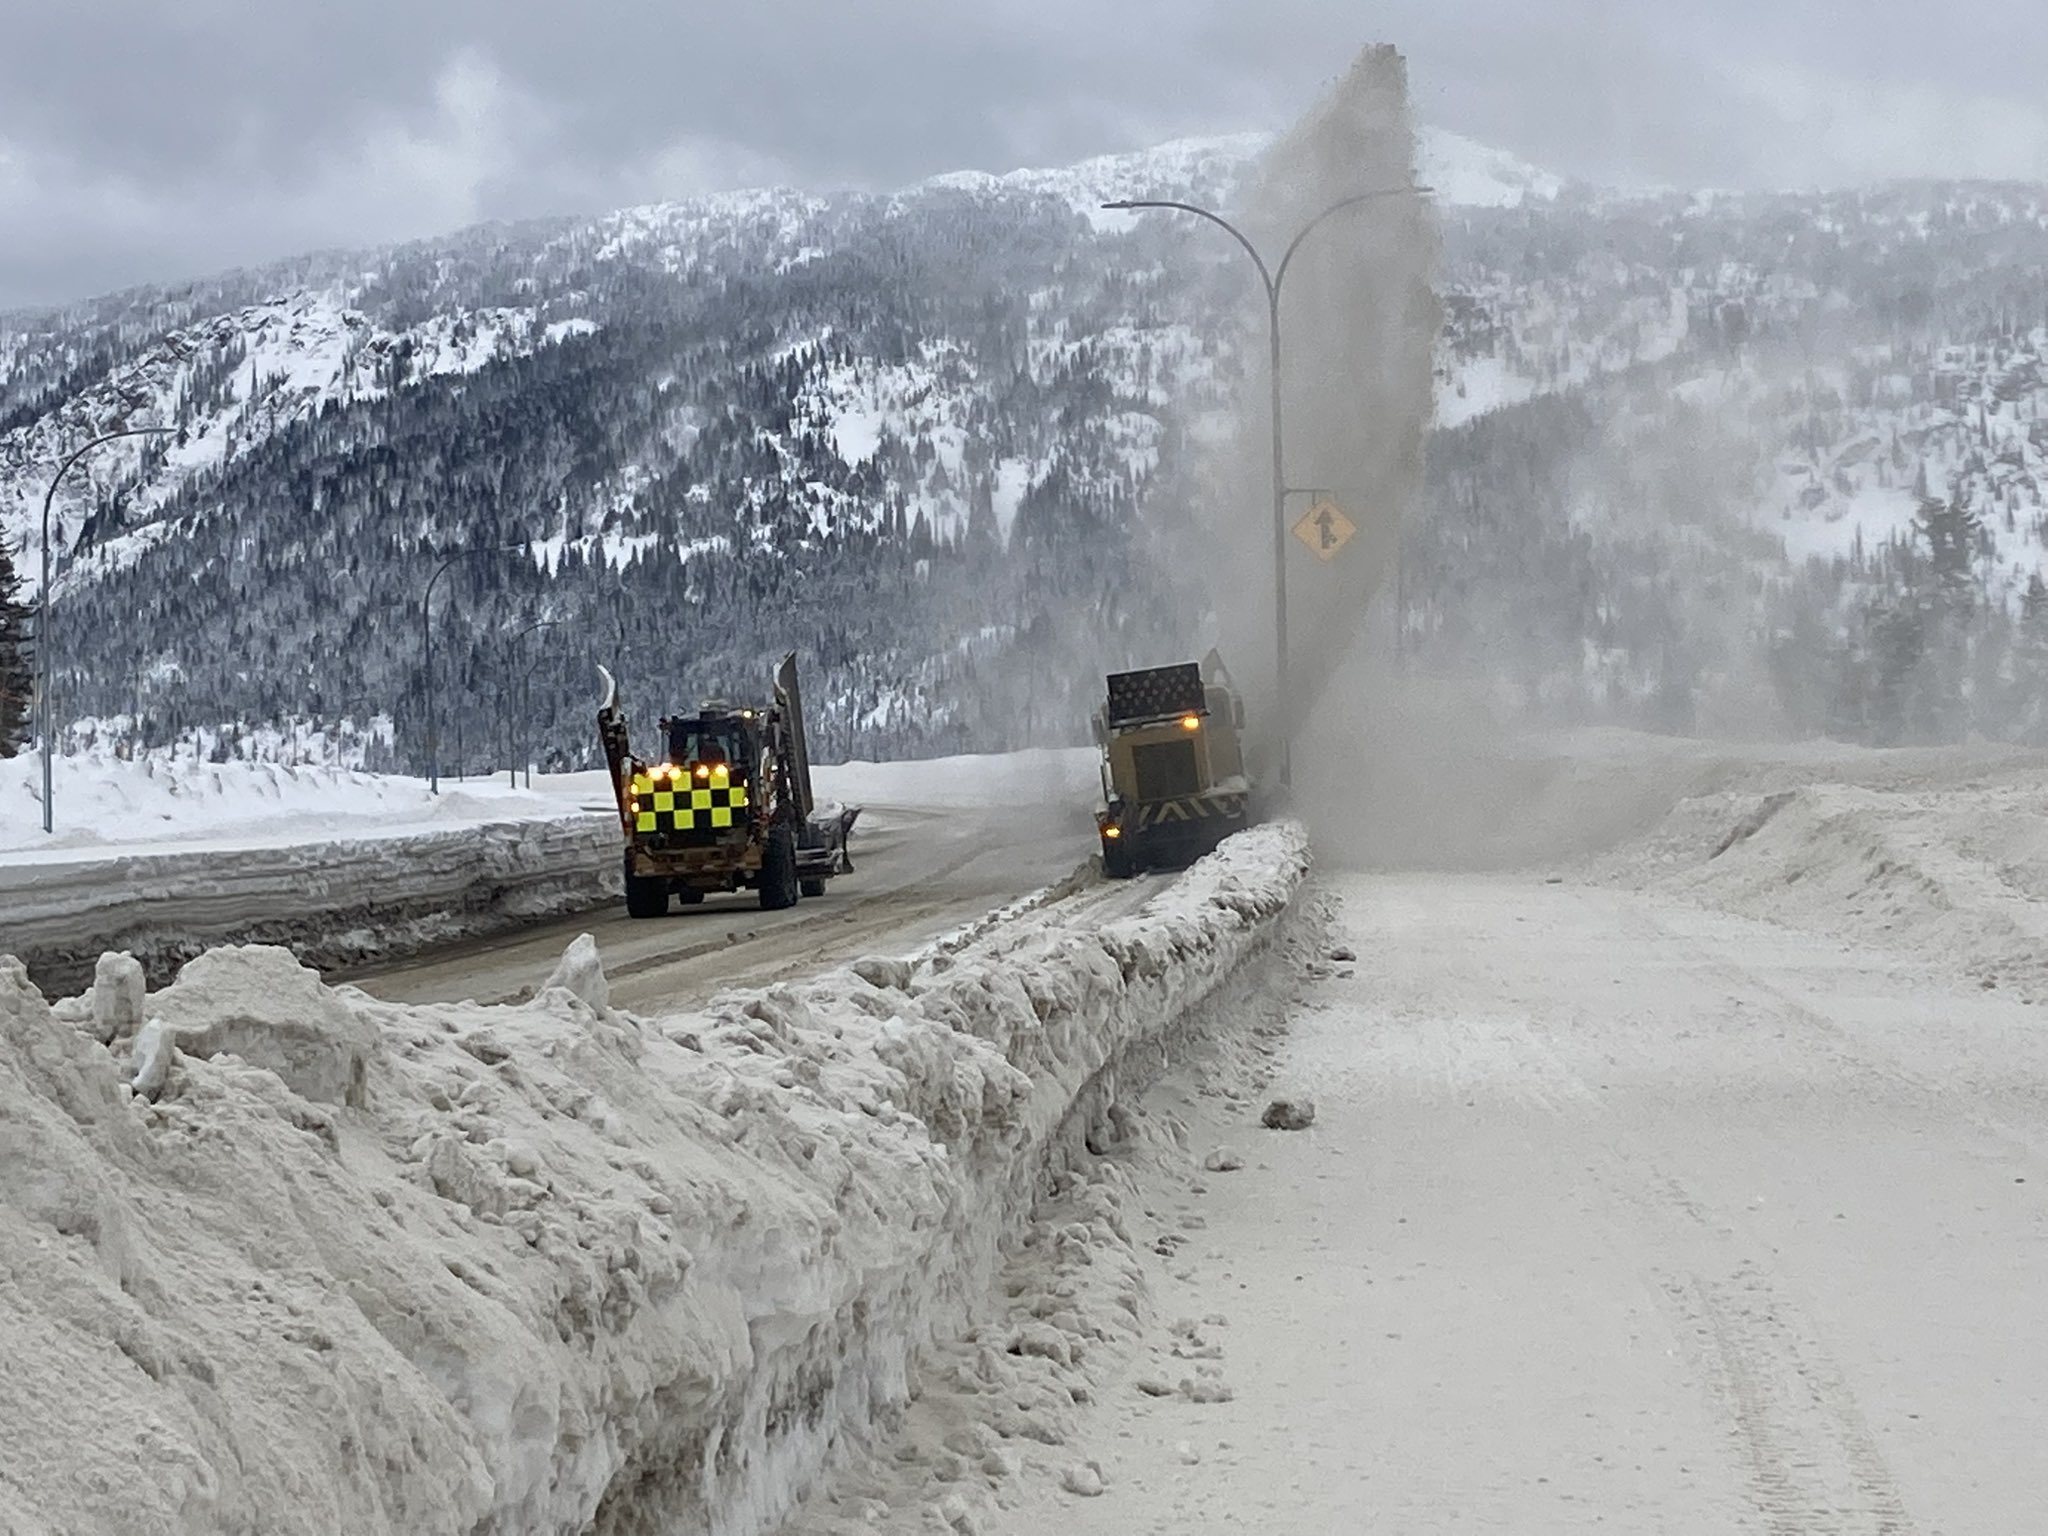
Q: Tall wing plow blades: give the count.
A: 2